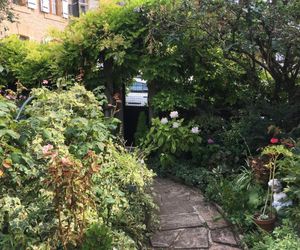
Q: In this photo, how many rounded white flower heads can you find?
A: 4